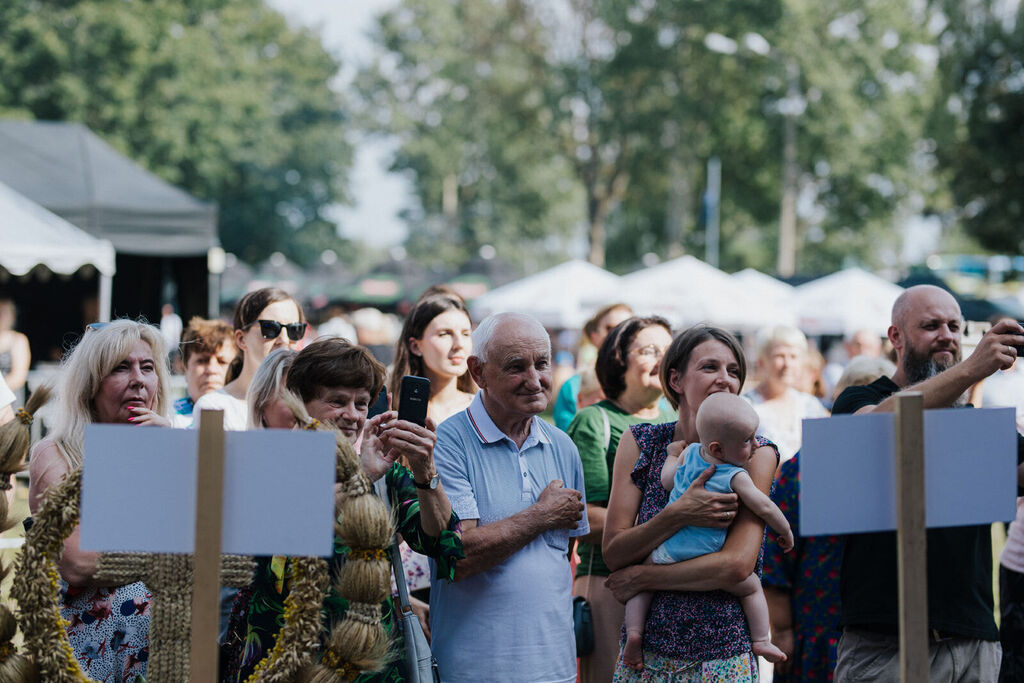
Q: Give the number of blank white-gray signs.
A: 2